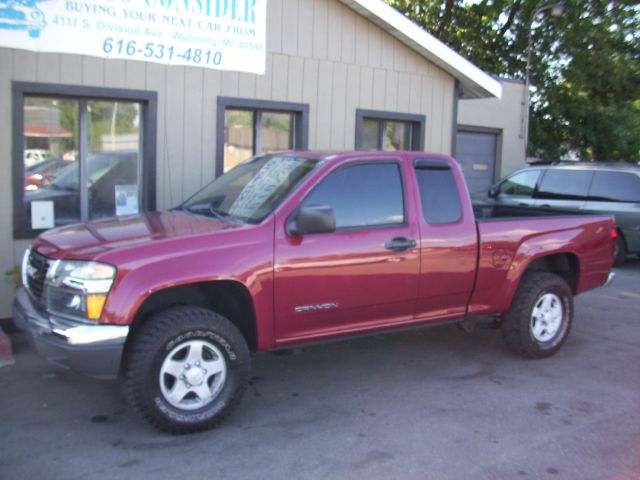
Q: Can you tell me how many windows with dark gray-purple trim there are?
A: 3